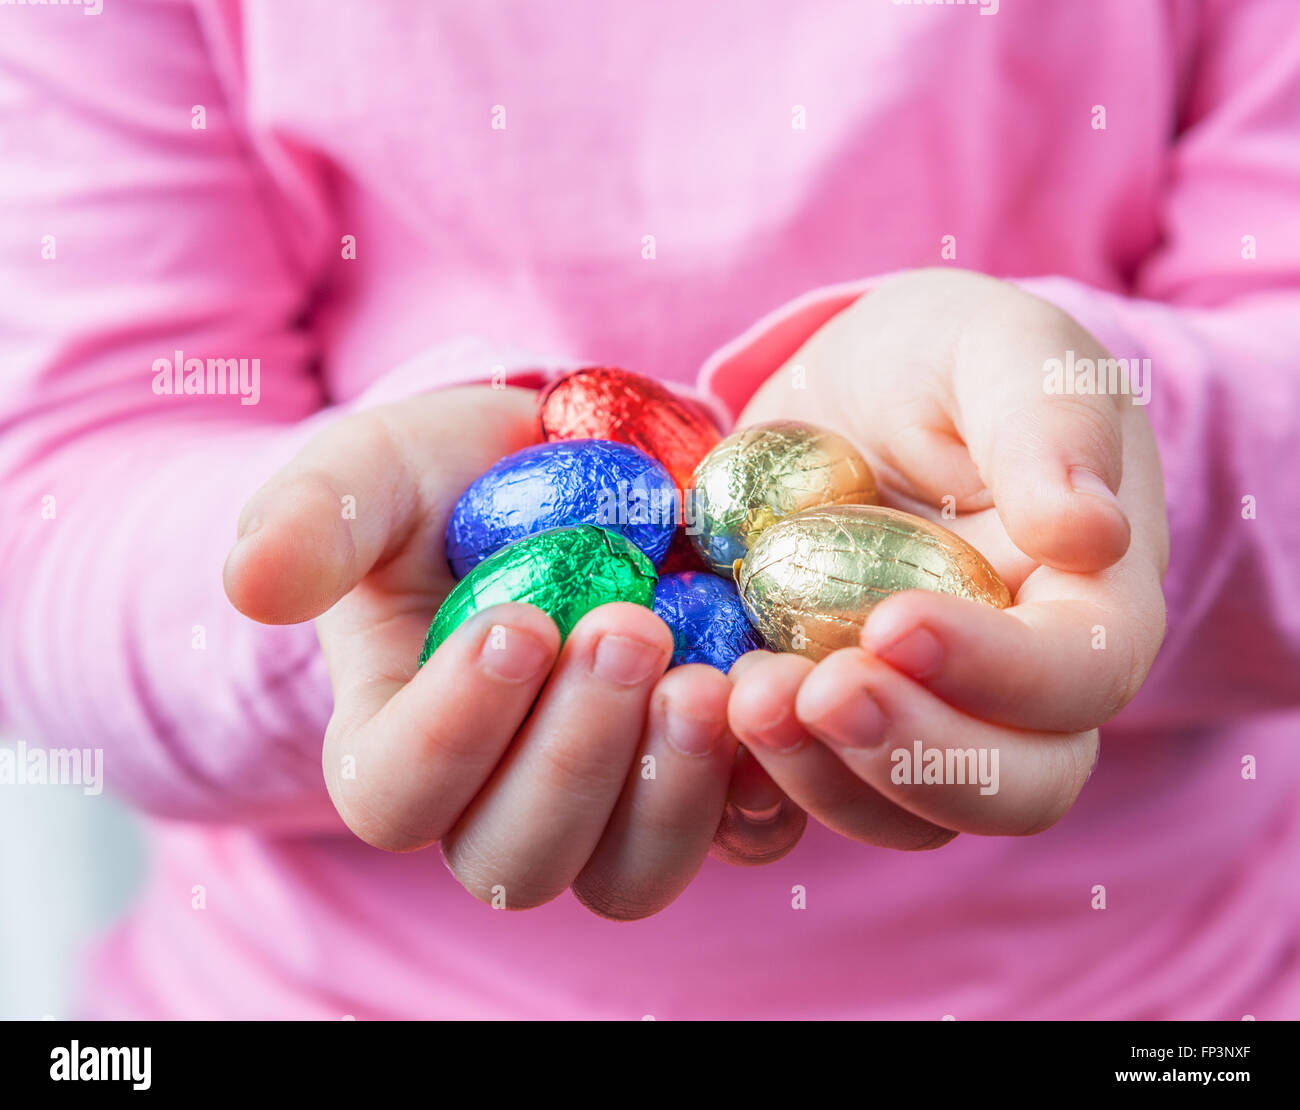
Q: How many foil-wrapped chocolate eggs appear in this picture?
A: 6